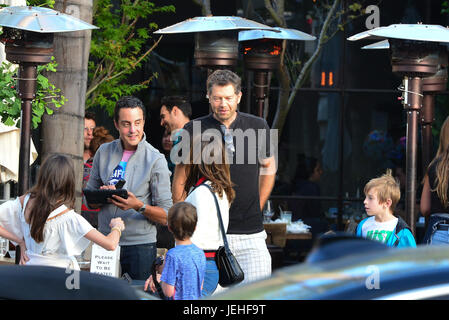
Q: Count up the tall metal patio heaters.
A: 5